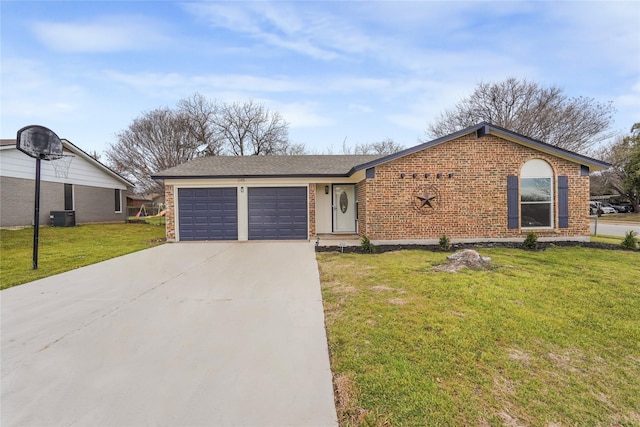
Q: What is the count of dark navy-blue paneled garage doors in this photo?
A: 2